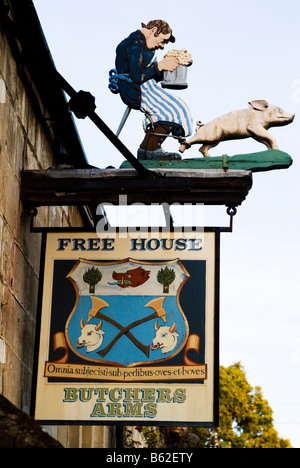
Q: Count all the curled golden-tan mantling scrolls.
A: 2